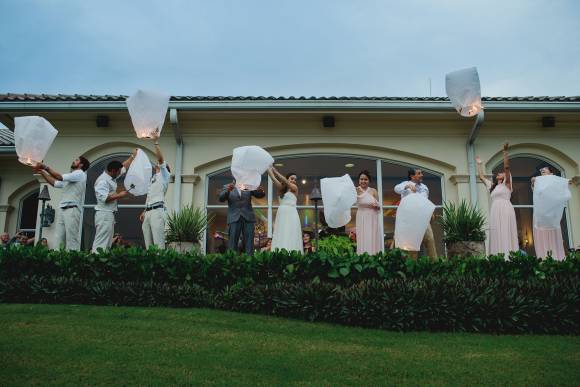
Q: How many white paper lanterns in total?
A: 8